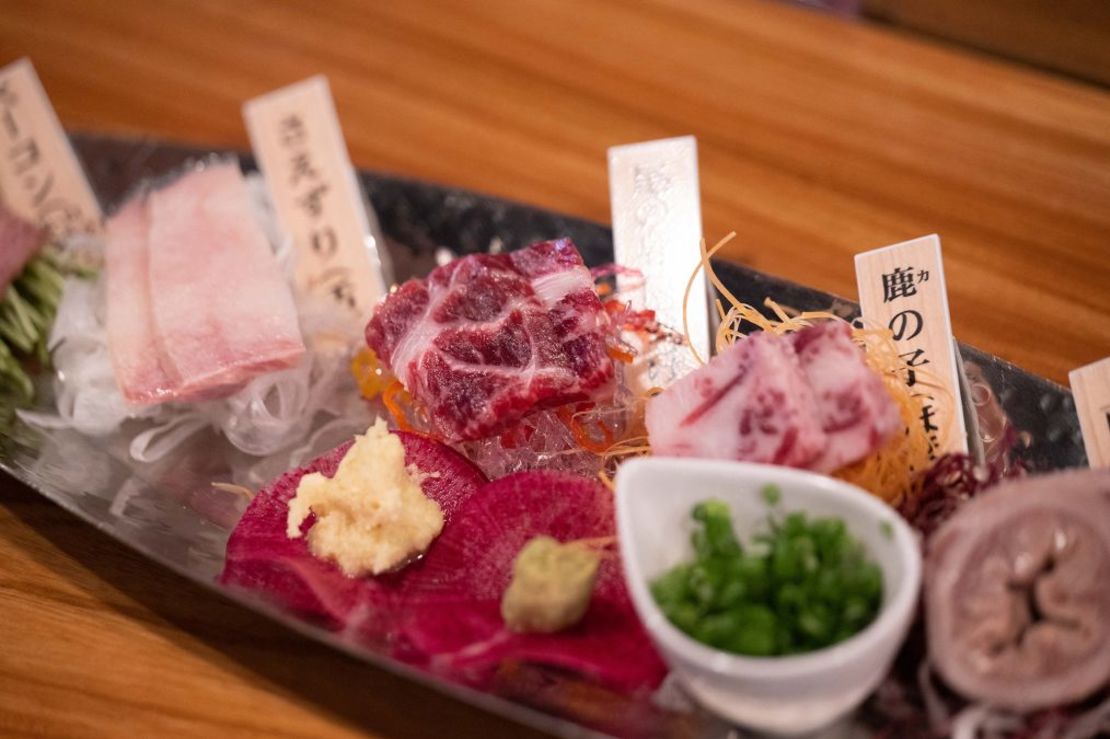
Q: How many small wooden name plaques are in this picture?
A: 5